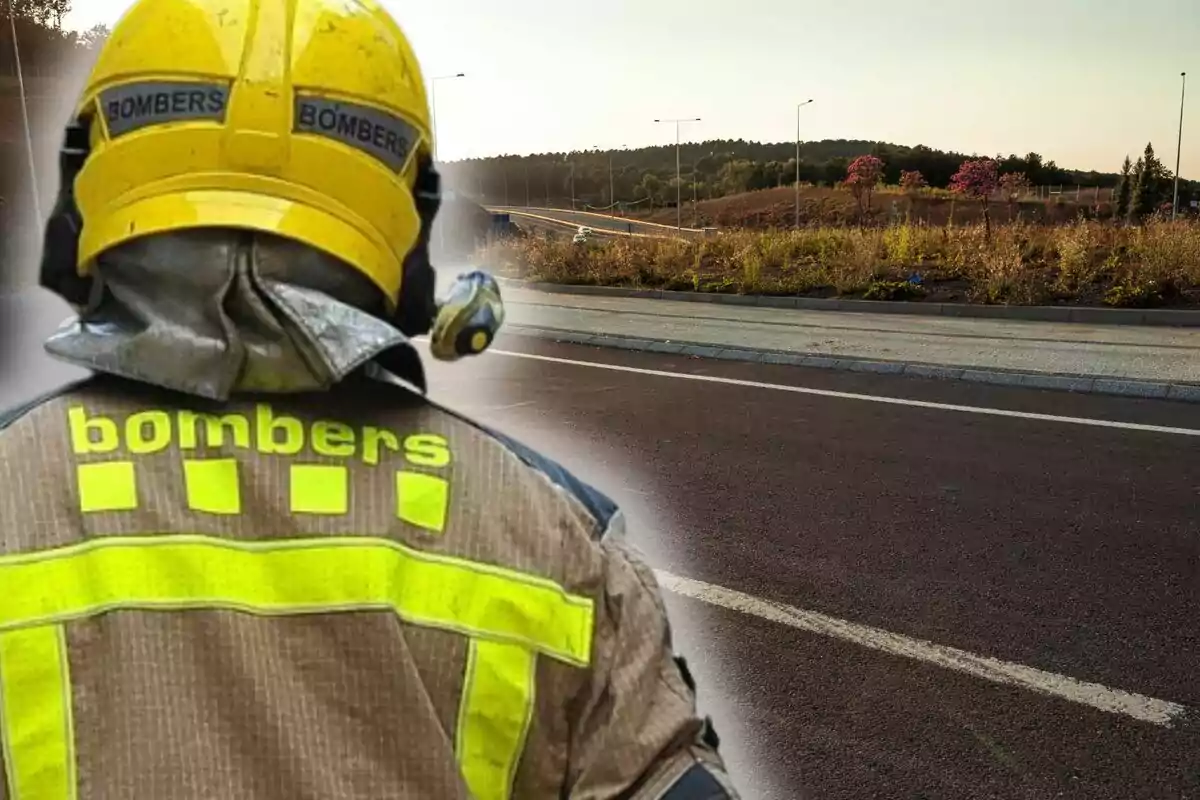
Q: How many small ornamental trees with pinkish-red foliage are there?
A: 4